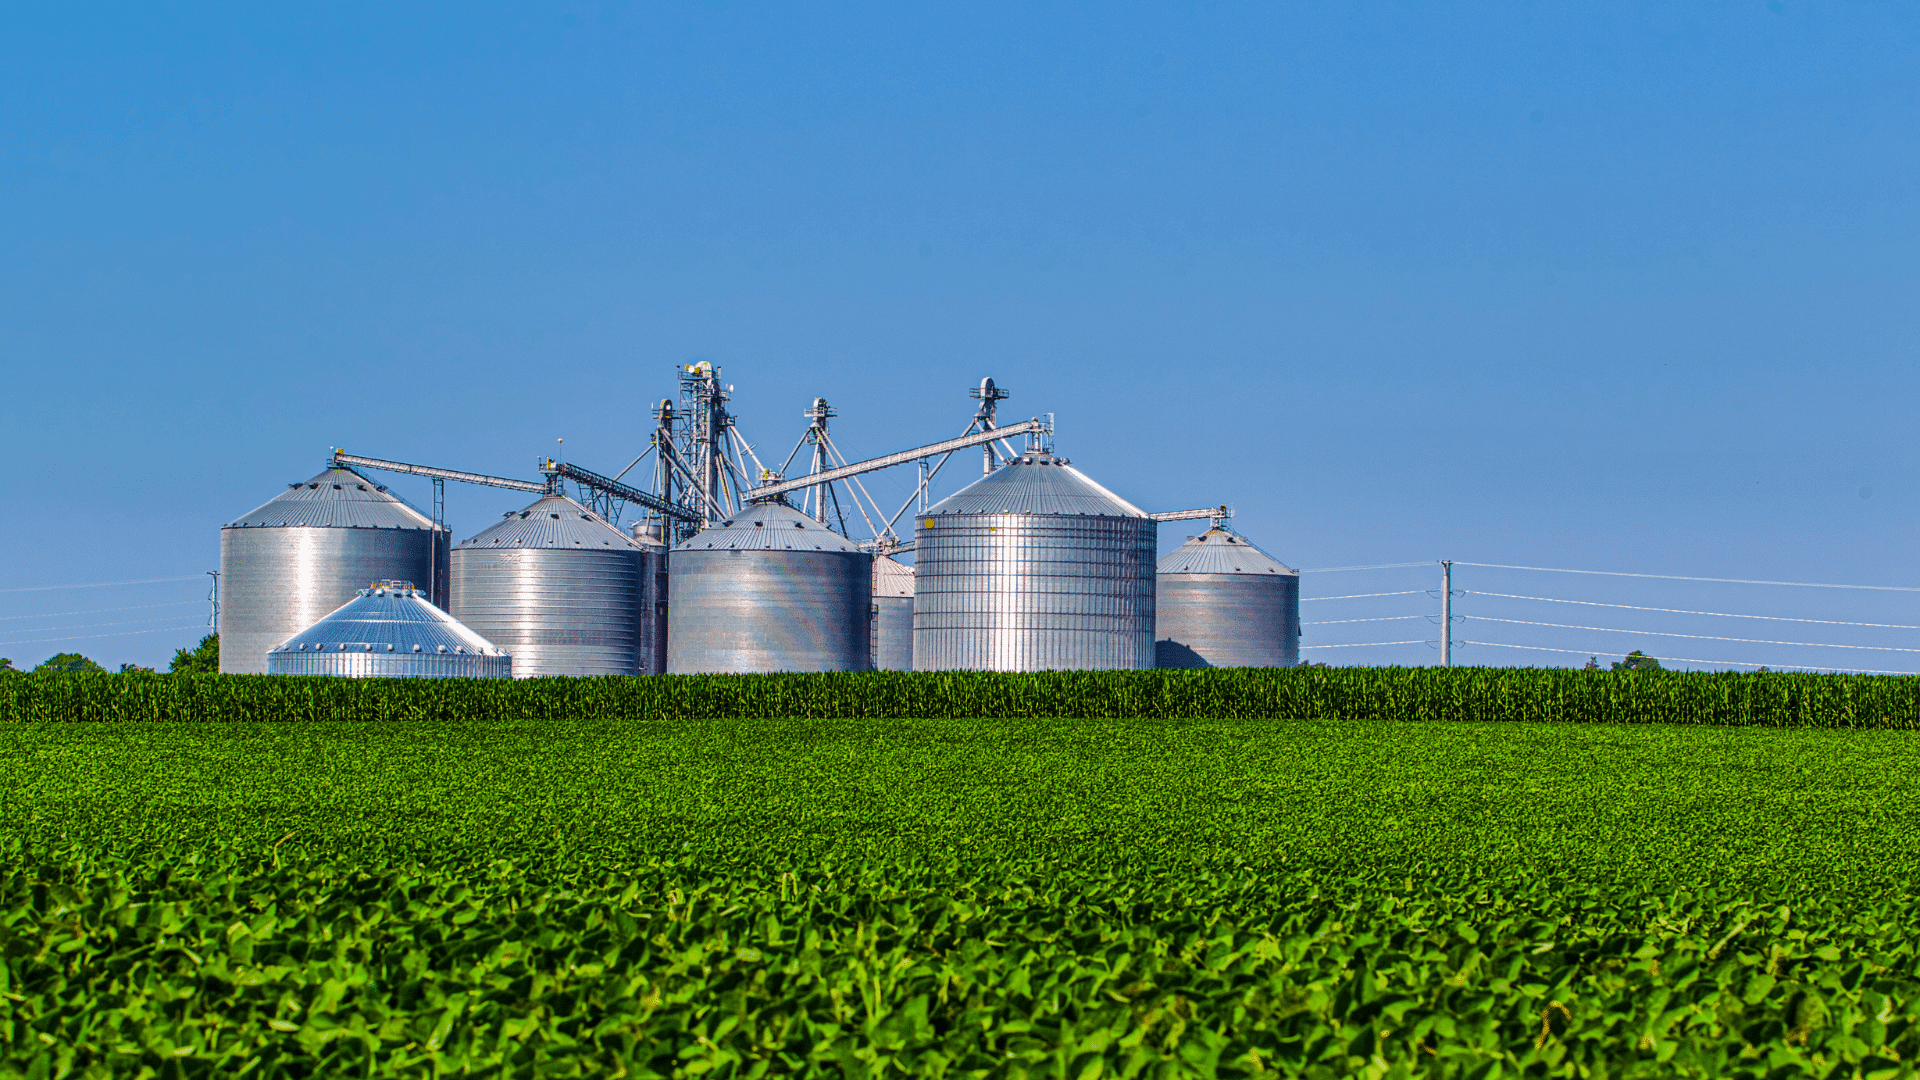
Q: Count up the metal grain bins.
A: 7